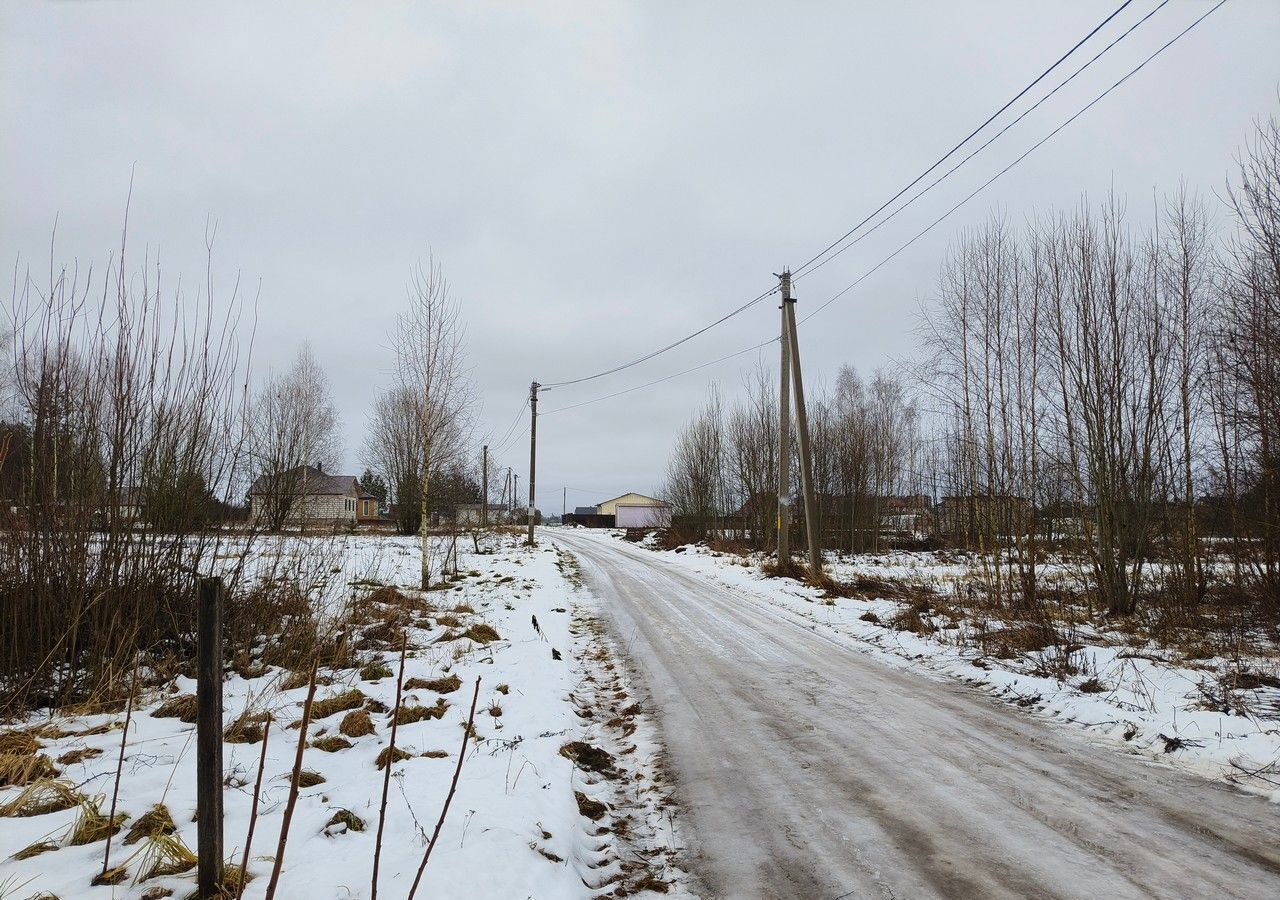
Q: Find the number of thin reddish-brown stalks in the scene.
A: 5